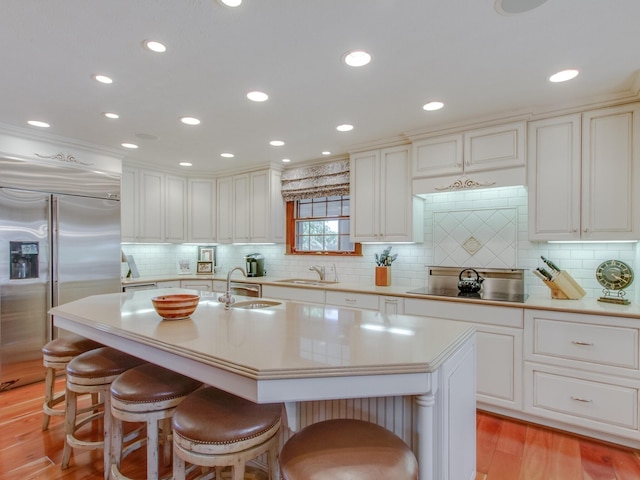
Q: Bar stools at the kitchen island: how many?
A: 5